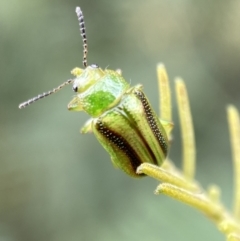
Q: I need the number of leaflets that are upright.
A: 3